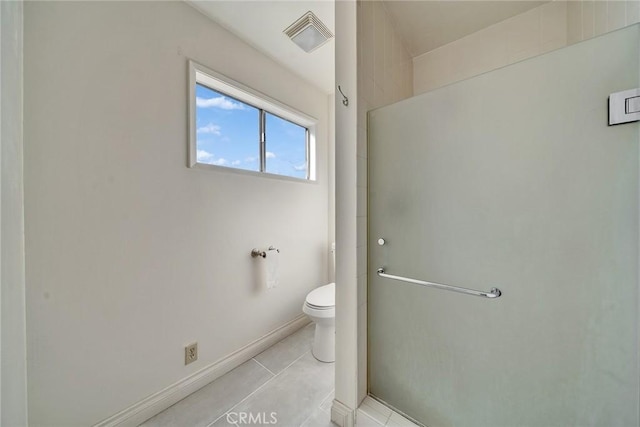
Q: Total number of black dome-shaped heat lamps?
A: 0